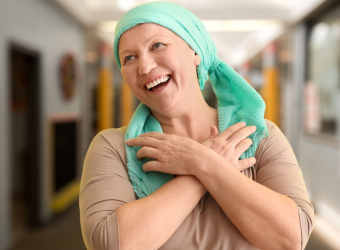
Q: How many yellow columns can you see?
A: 3